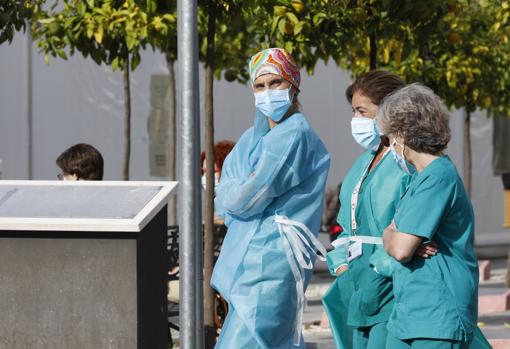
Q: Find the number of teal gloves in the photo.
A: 0